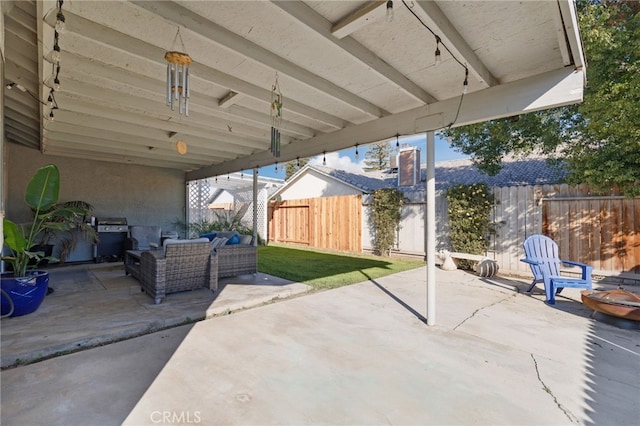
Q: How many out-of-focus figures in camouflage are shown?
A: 0